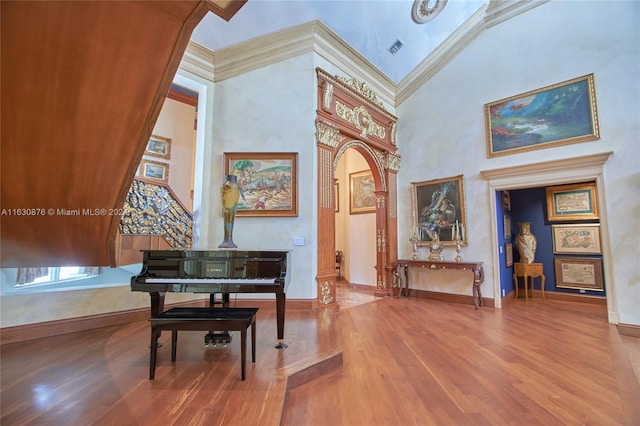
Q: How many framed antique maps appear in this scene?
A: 3